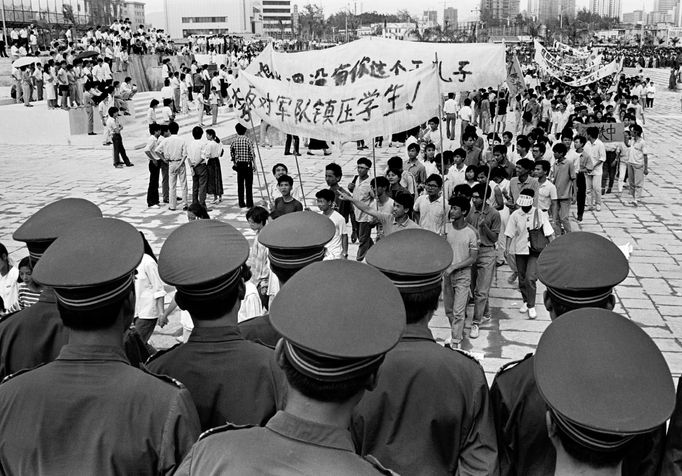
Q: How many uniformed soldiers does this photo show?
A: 8